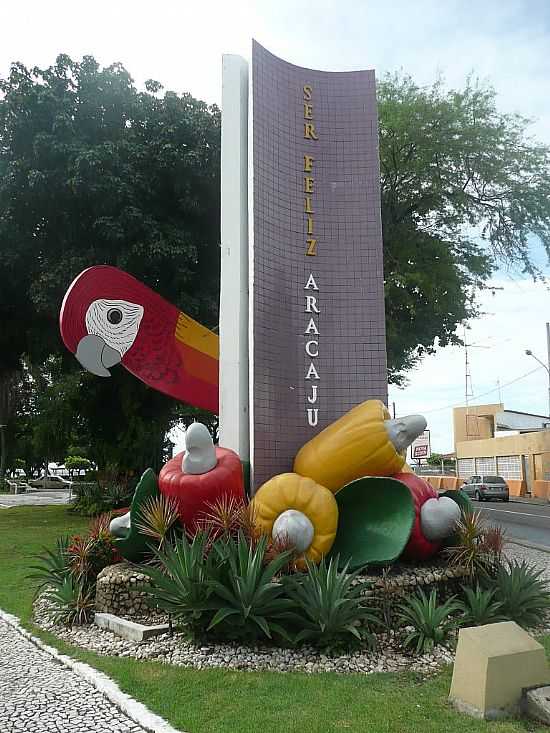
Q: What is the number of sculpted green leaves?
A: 3